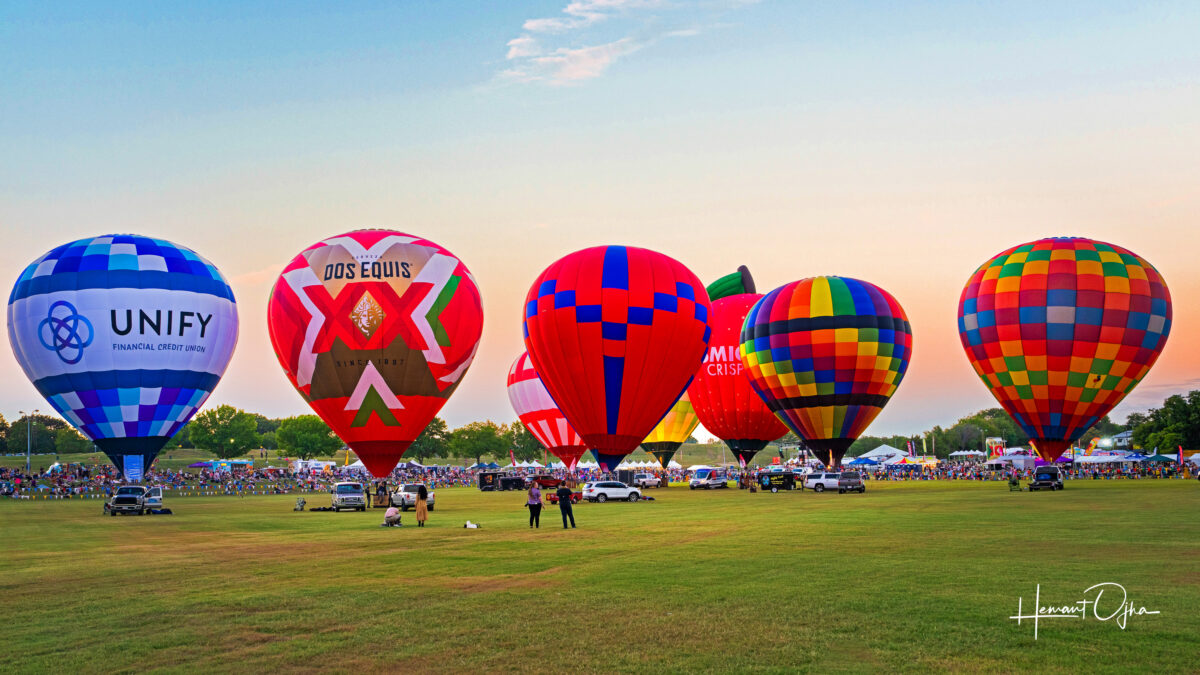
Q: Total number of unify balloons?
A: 1